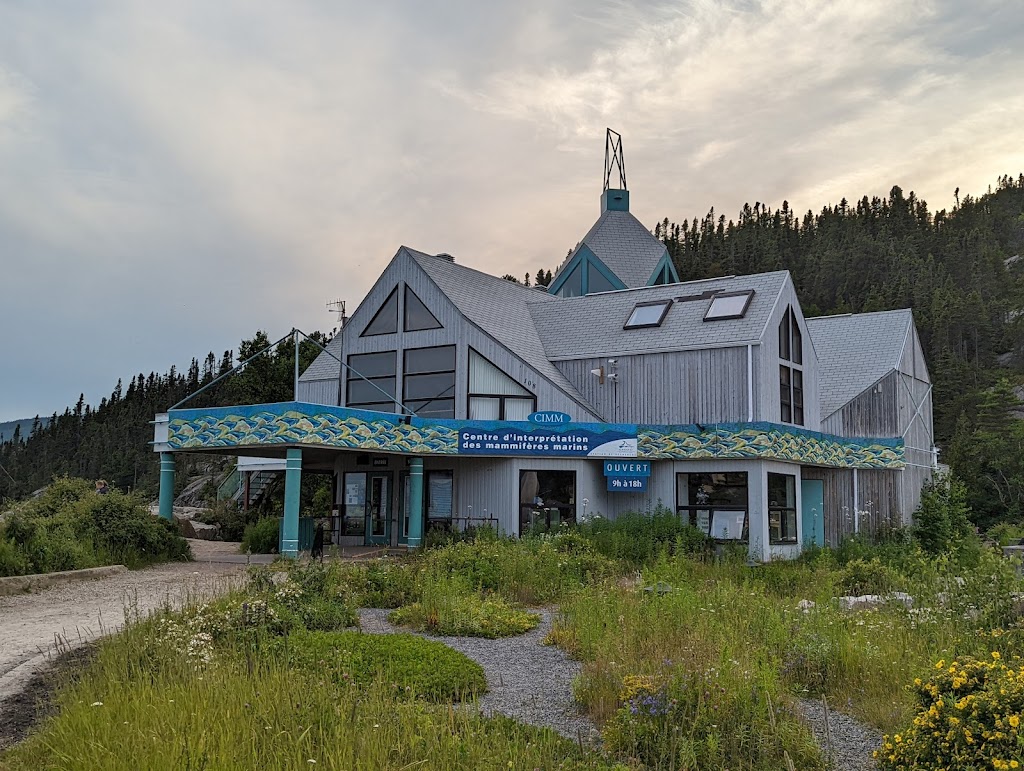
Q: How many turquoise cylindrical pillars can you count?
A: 3